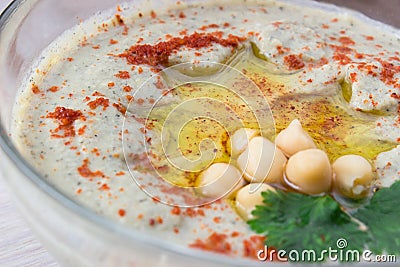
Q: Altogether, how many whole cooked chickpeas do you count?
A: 7